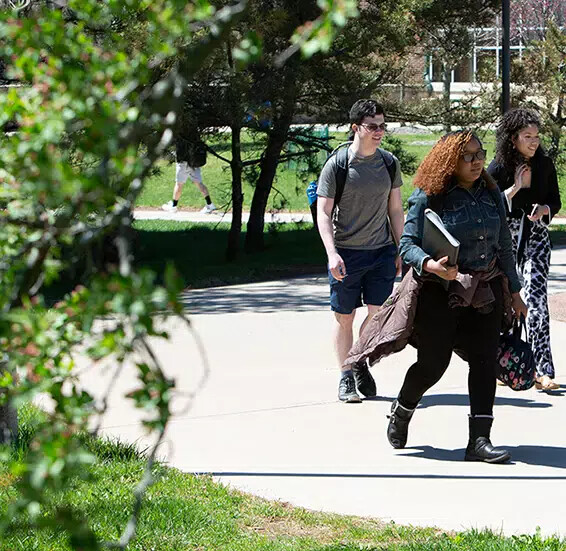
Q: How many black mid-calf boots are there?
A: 2